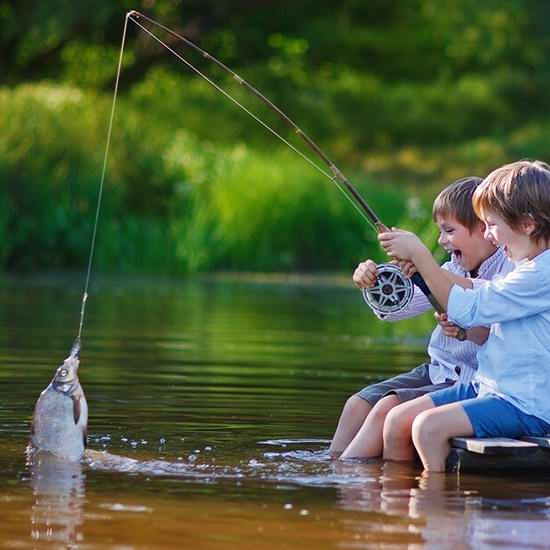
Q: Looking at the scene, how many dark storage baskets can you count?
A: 0